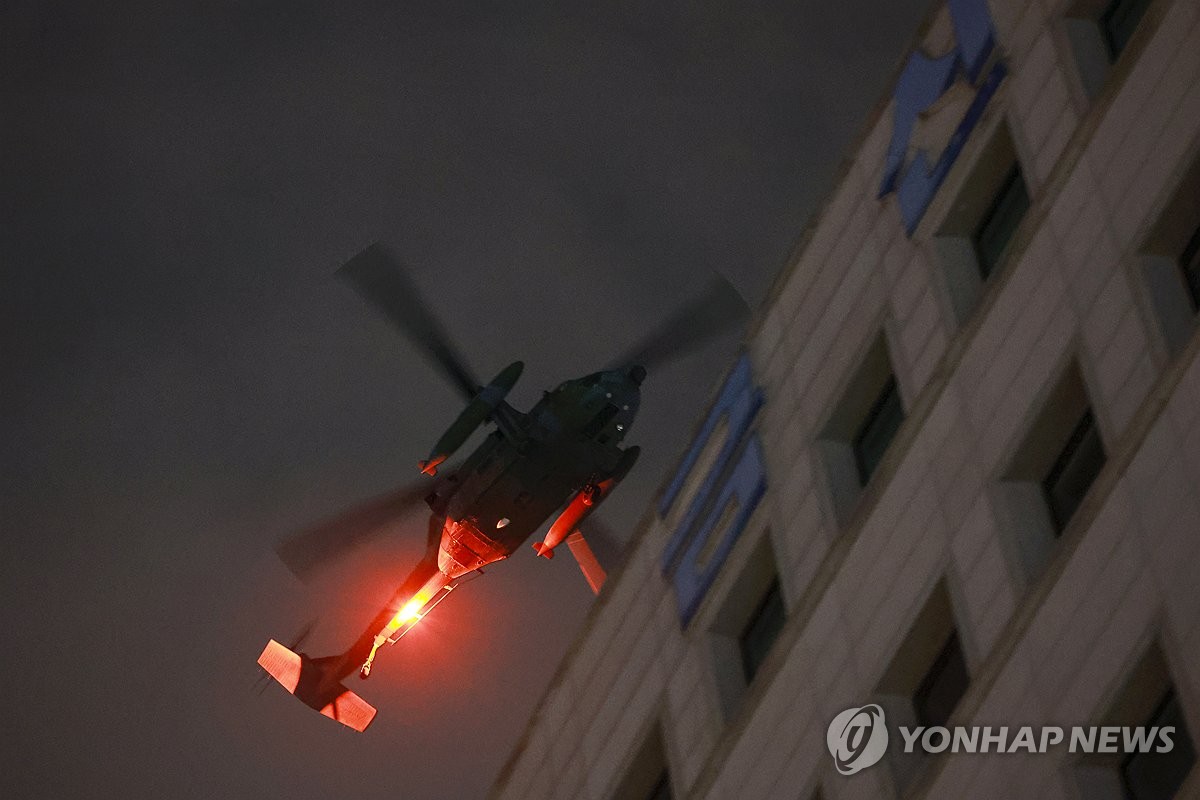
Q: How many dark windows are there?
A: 9